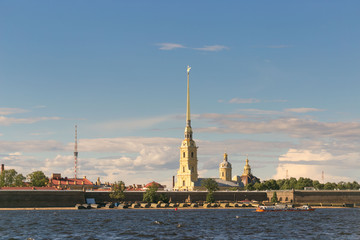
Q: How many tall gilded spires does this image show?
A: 1